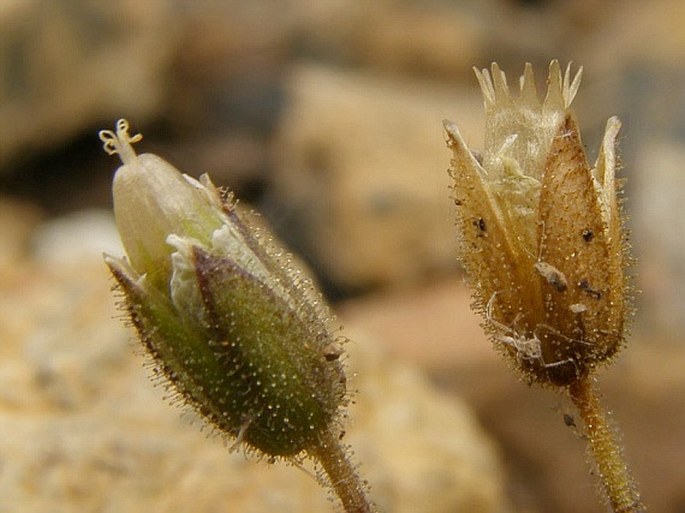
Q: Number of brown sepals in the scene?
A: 3